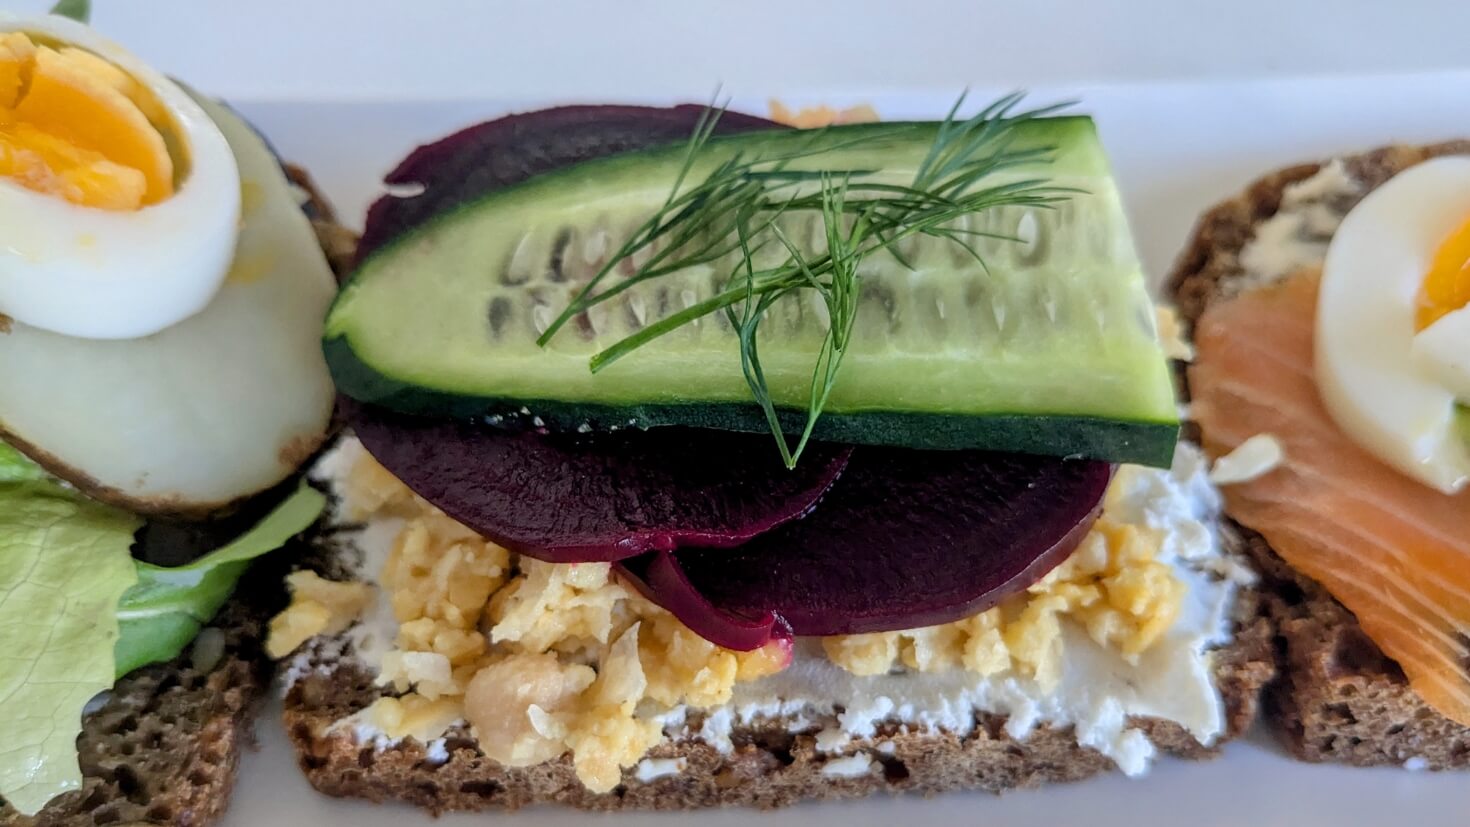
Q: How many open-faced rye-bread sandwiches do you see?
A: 3